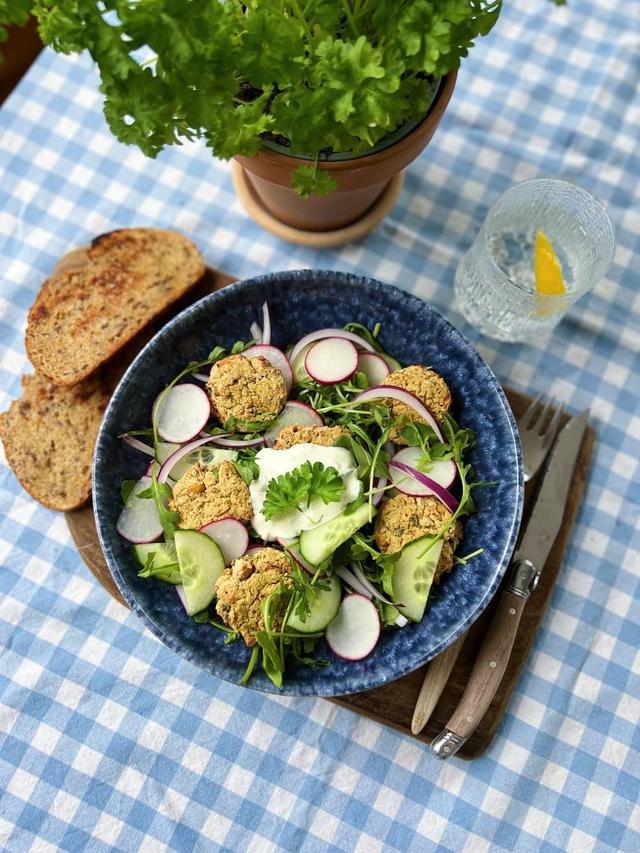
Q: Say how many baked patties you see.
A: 6